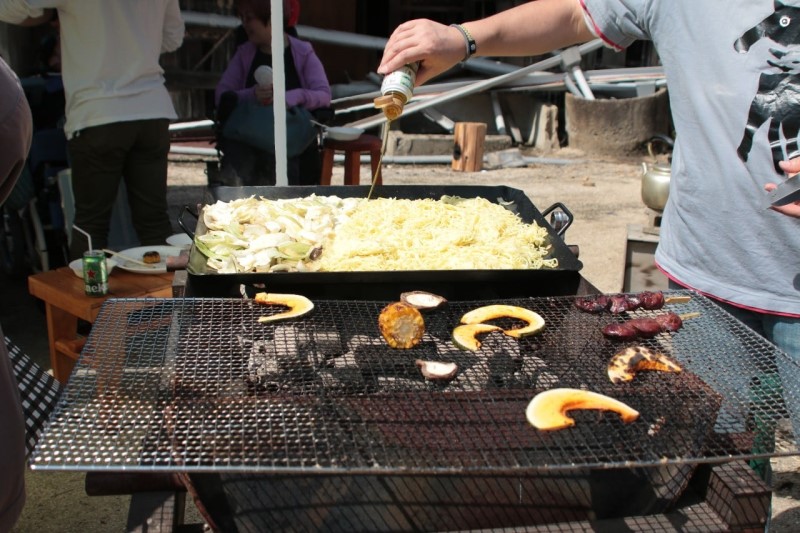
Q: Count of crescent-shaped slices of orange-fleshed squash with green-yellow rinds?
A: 5